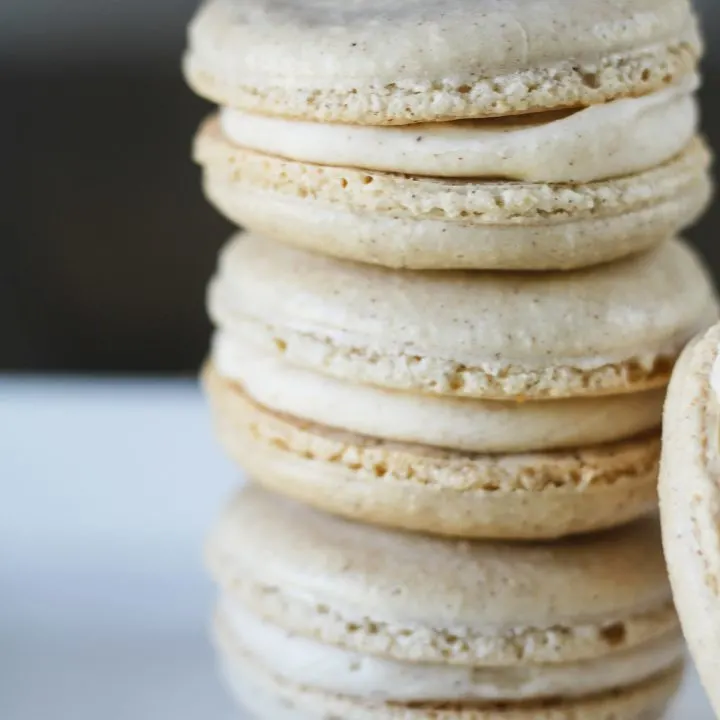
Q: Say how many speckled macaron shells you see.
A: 7